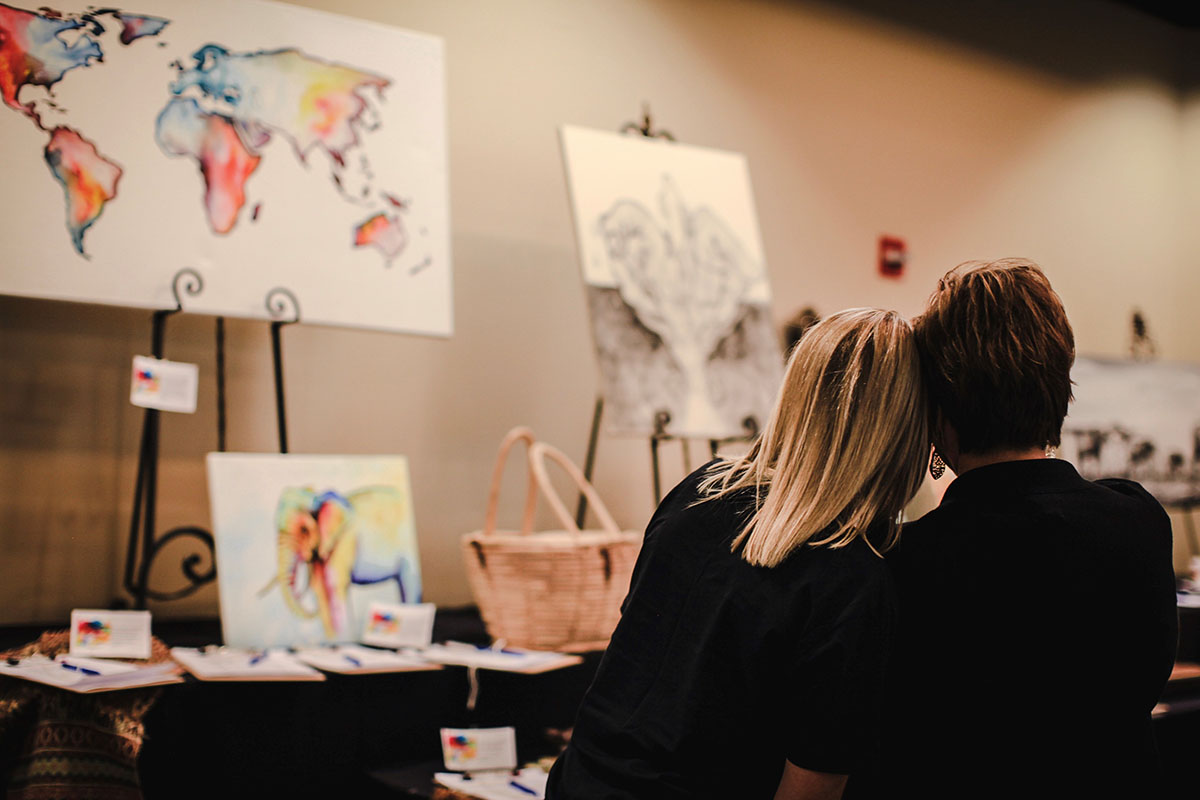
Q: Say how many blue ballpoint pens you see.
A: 5